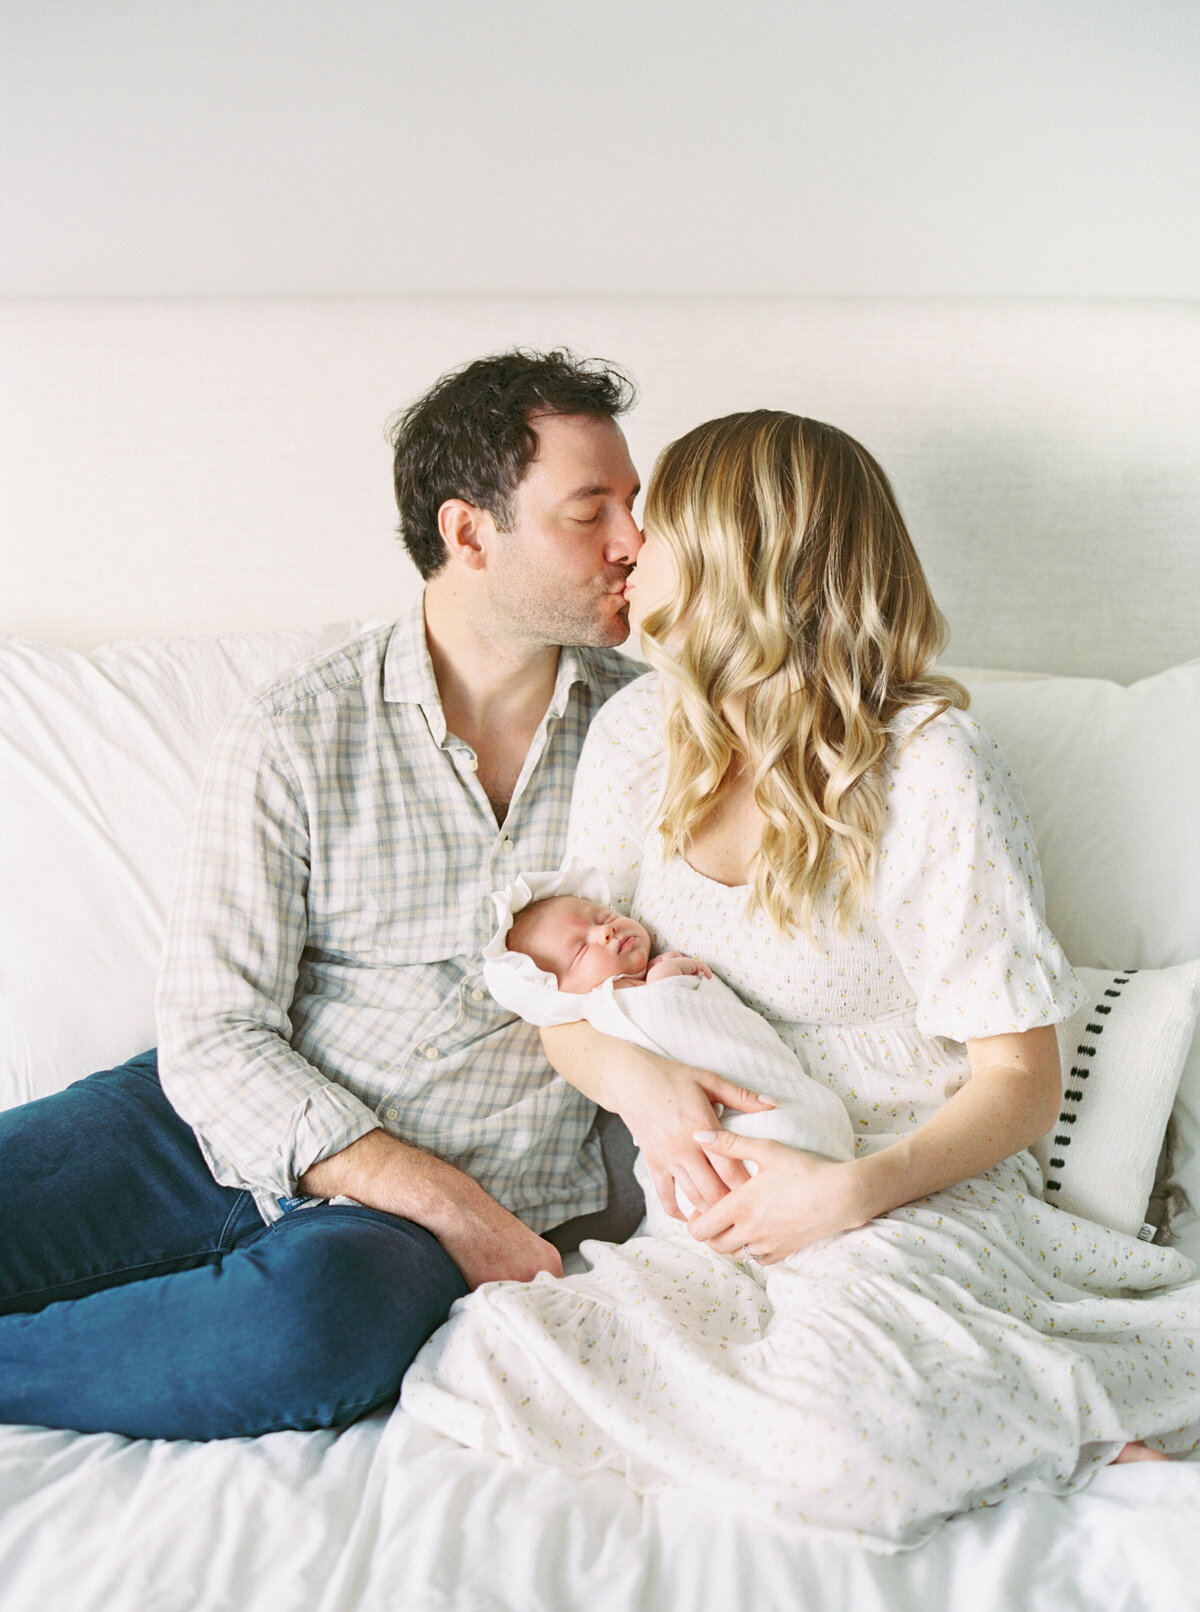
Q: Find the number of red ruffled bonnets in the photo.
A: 0